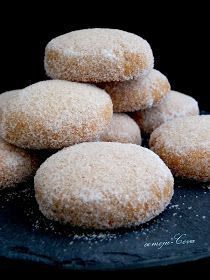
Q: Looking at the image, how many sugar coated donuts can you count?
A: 9